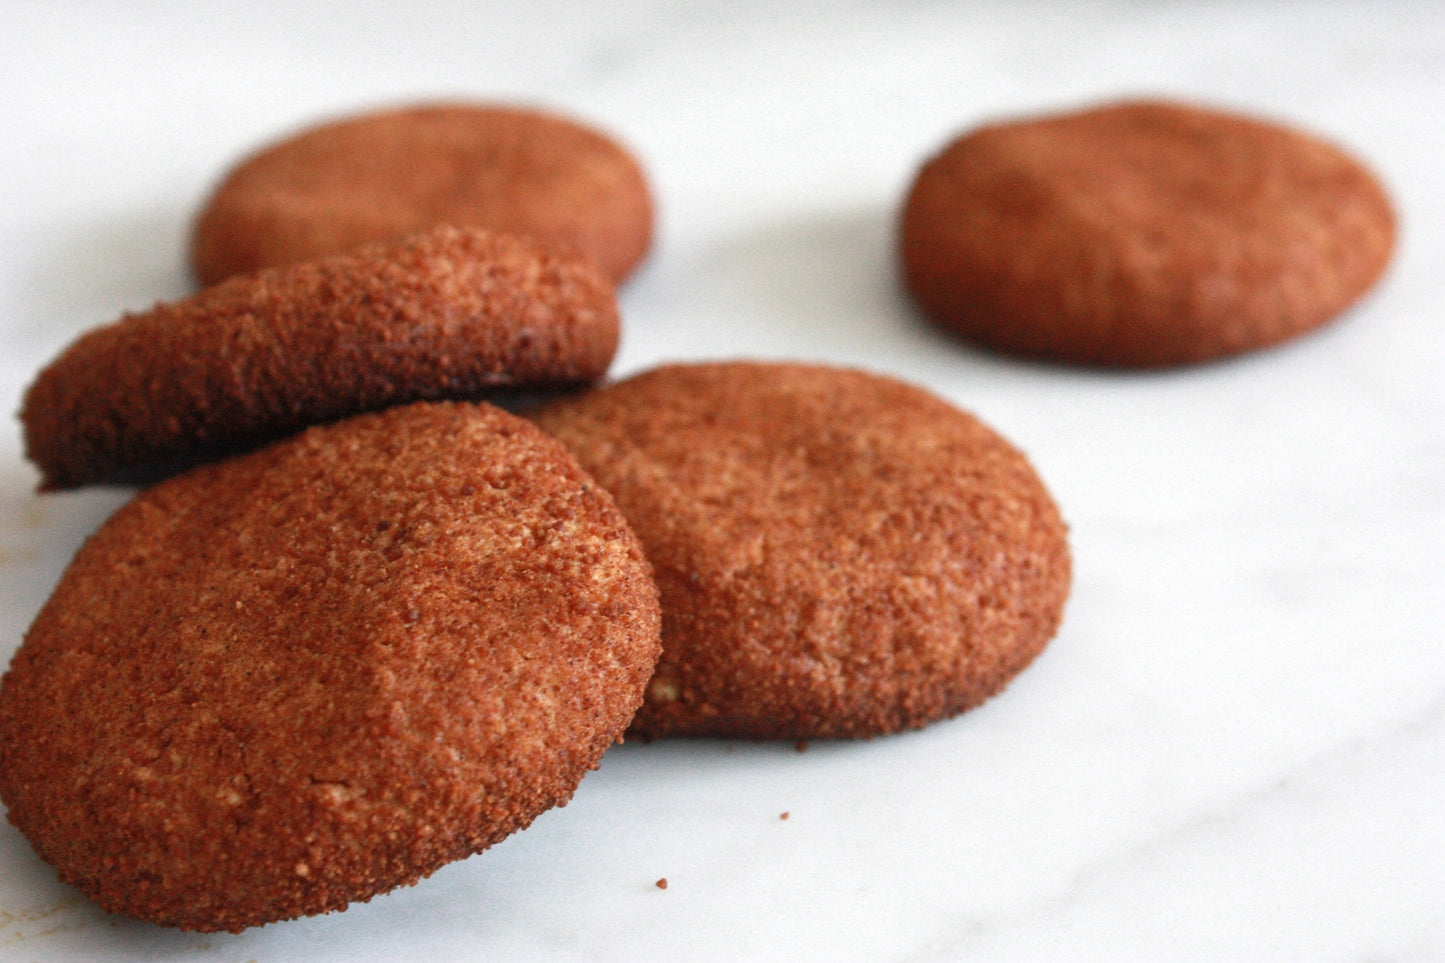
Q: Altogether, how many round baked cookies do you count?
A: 5